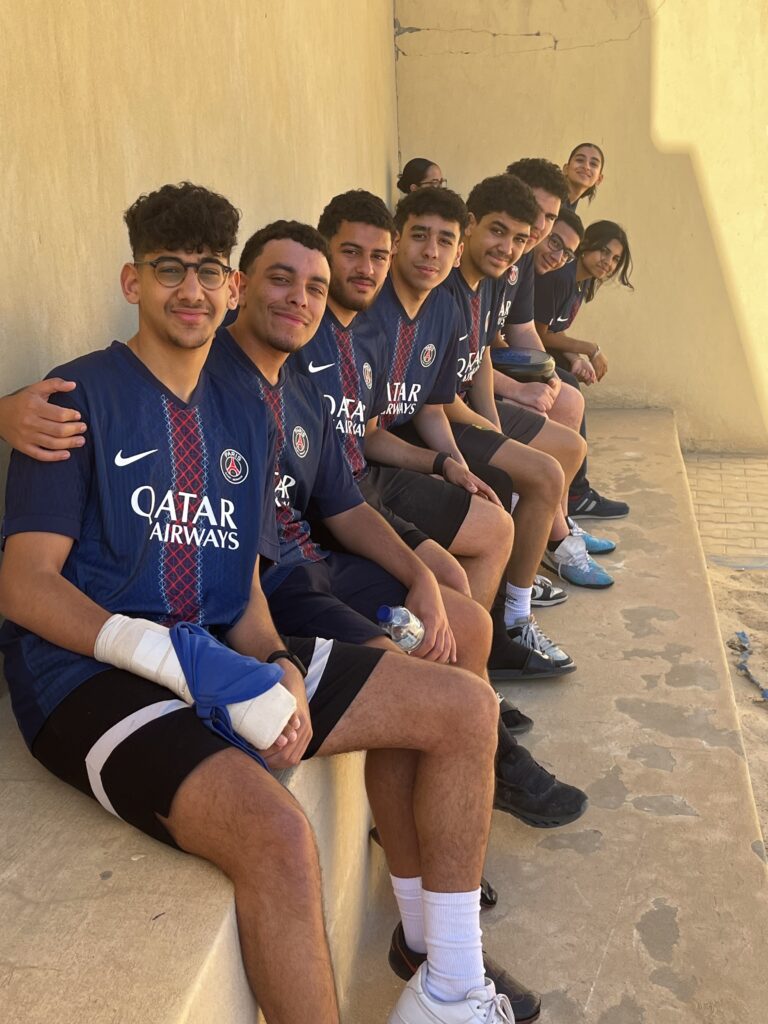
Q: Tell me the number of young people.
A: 10